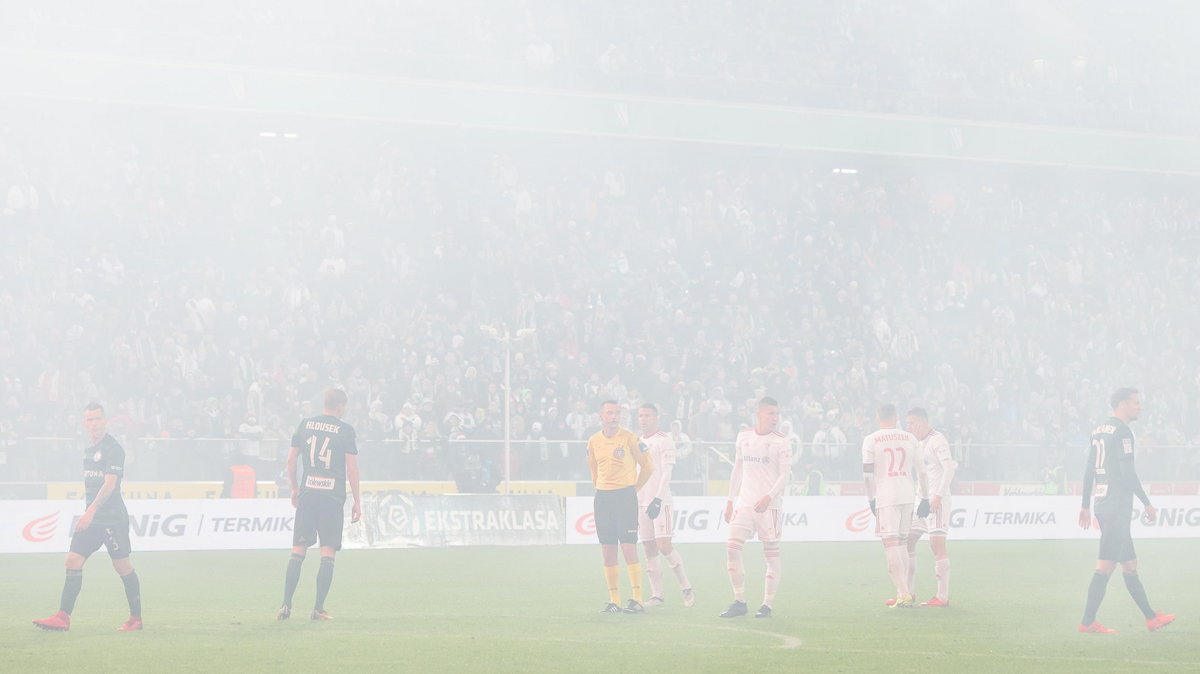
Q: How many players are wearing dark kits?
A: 3